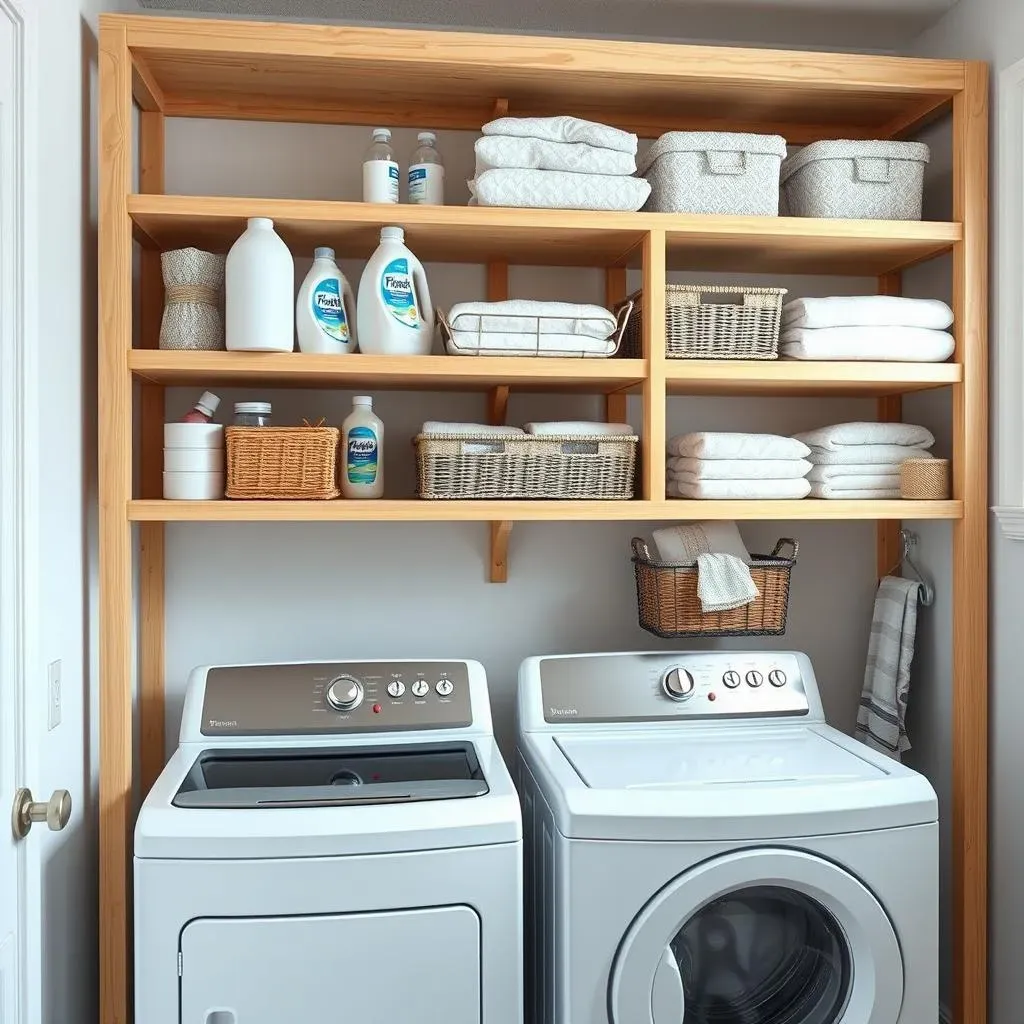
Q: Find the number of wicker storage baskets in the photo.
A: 4